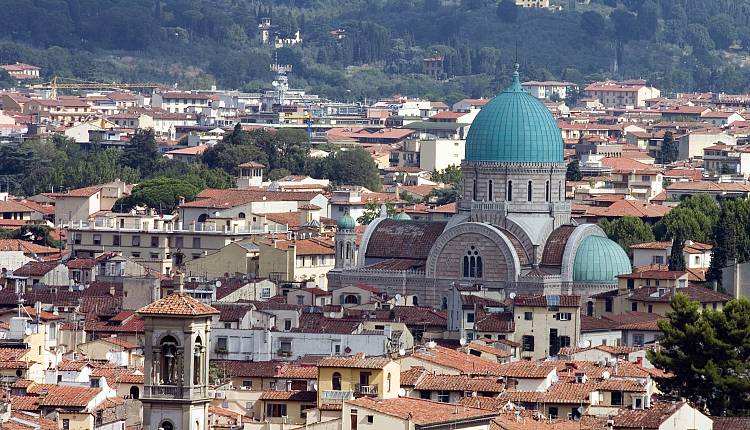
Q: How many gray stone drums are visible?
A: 1